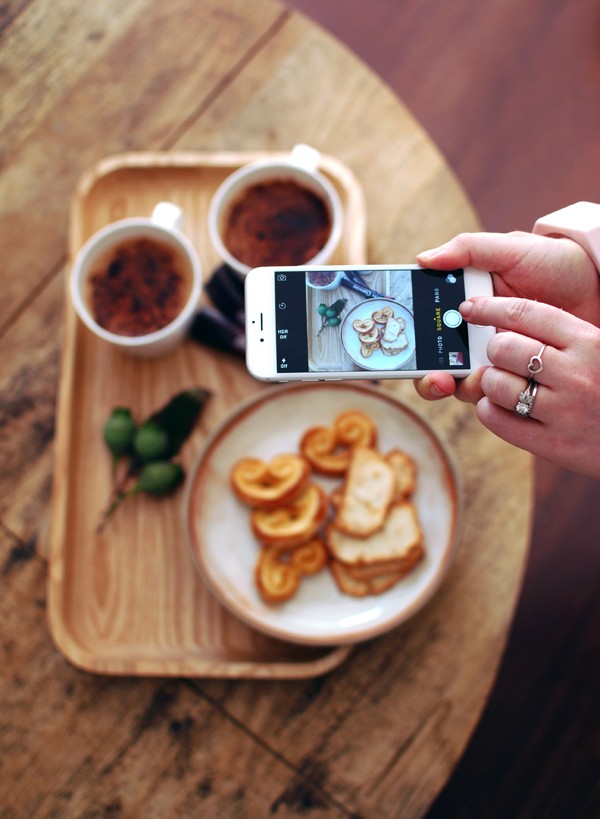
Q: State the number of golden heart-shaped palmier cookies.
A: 4